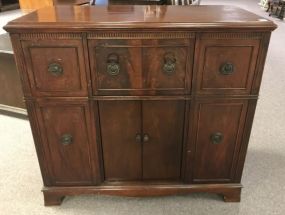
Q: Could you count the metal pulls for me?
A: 8